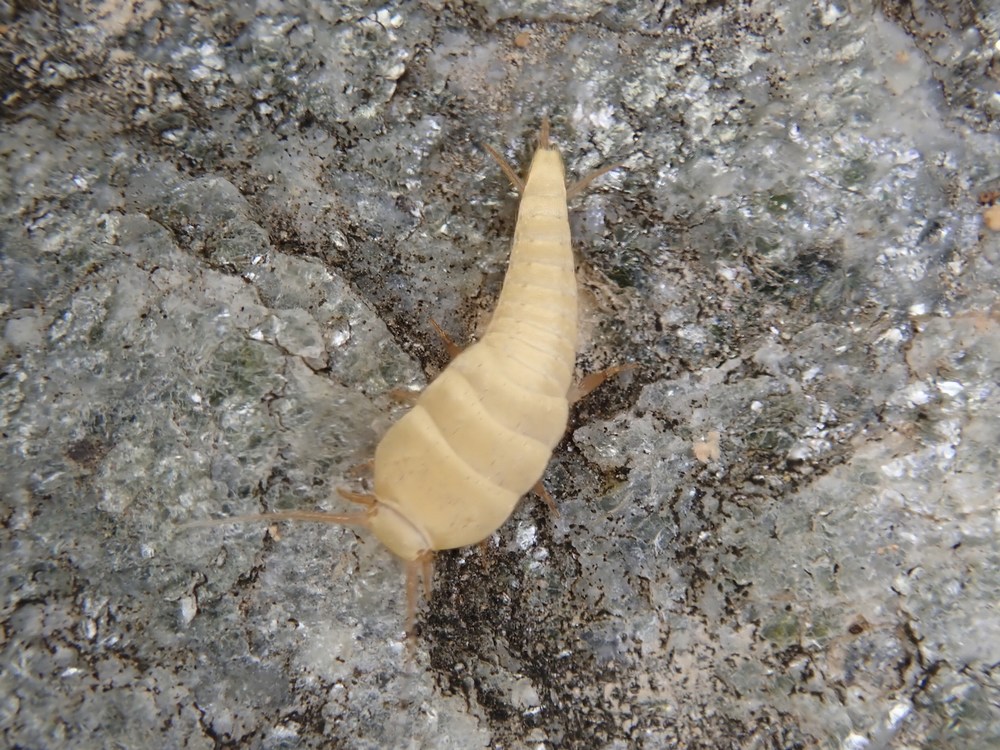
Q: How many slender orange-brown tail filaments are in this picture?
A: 3